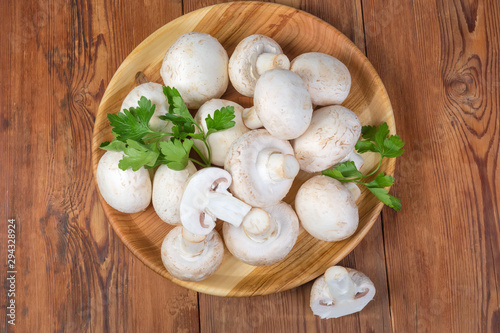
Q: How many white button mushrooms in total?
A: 15